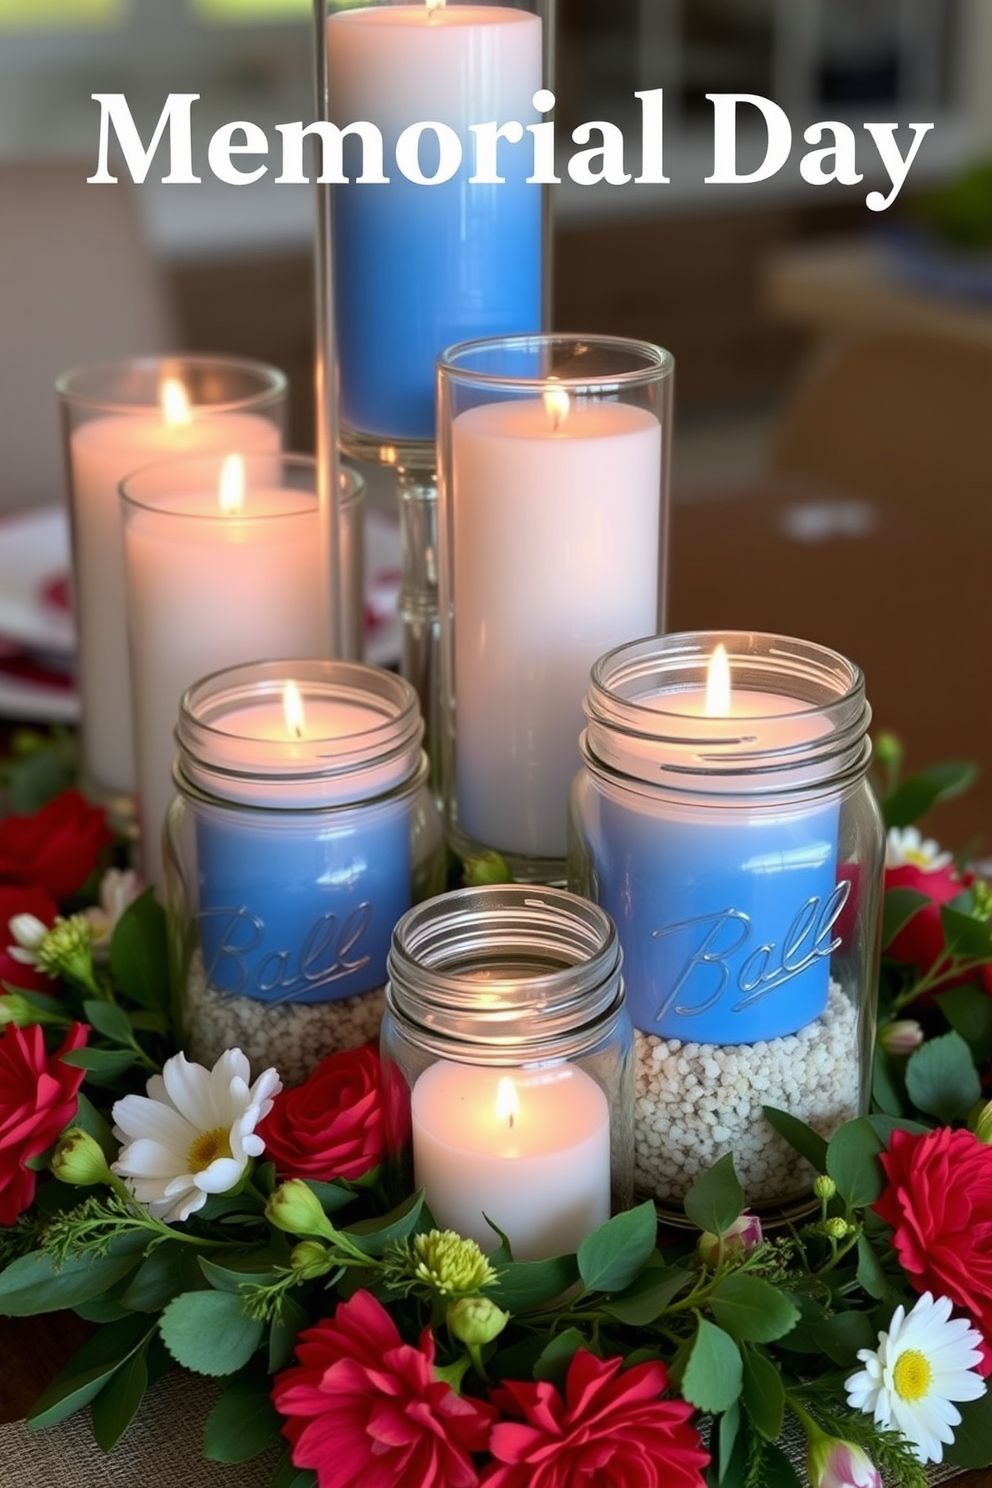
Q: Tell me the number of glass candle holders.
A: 7